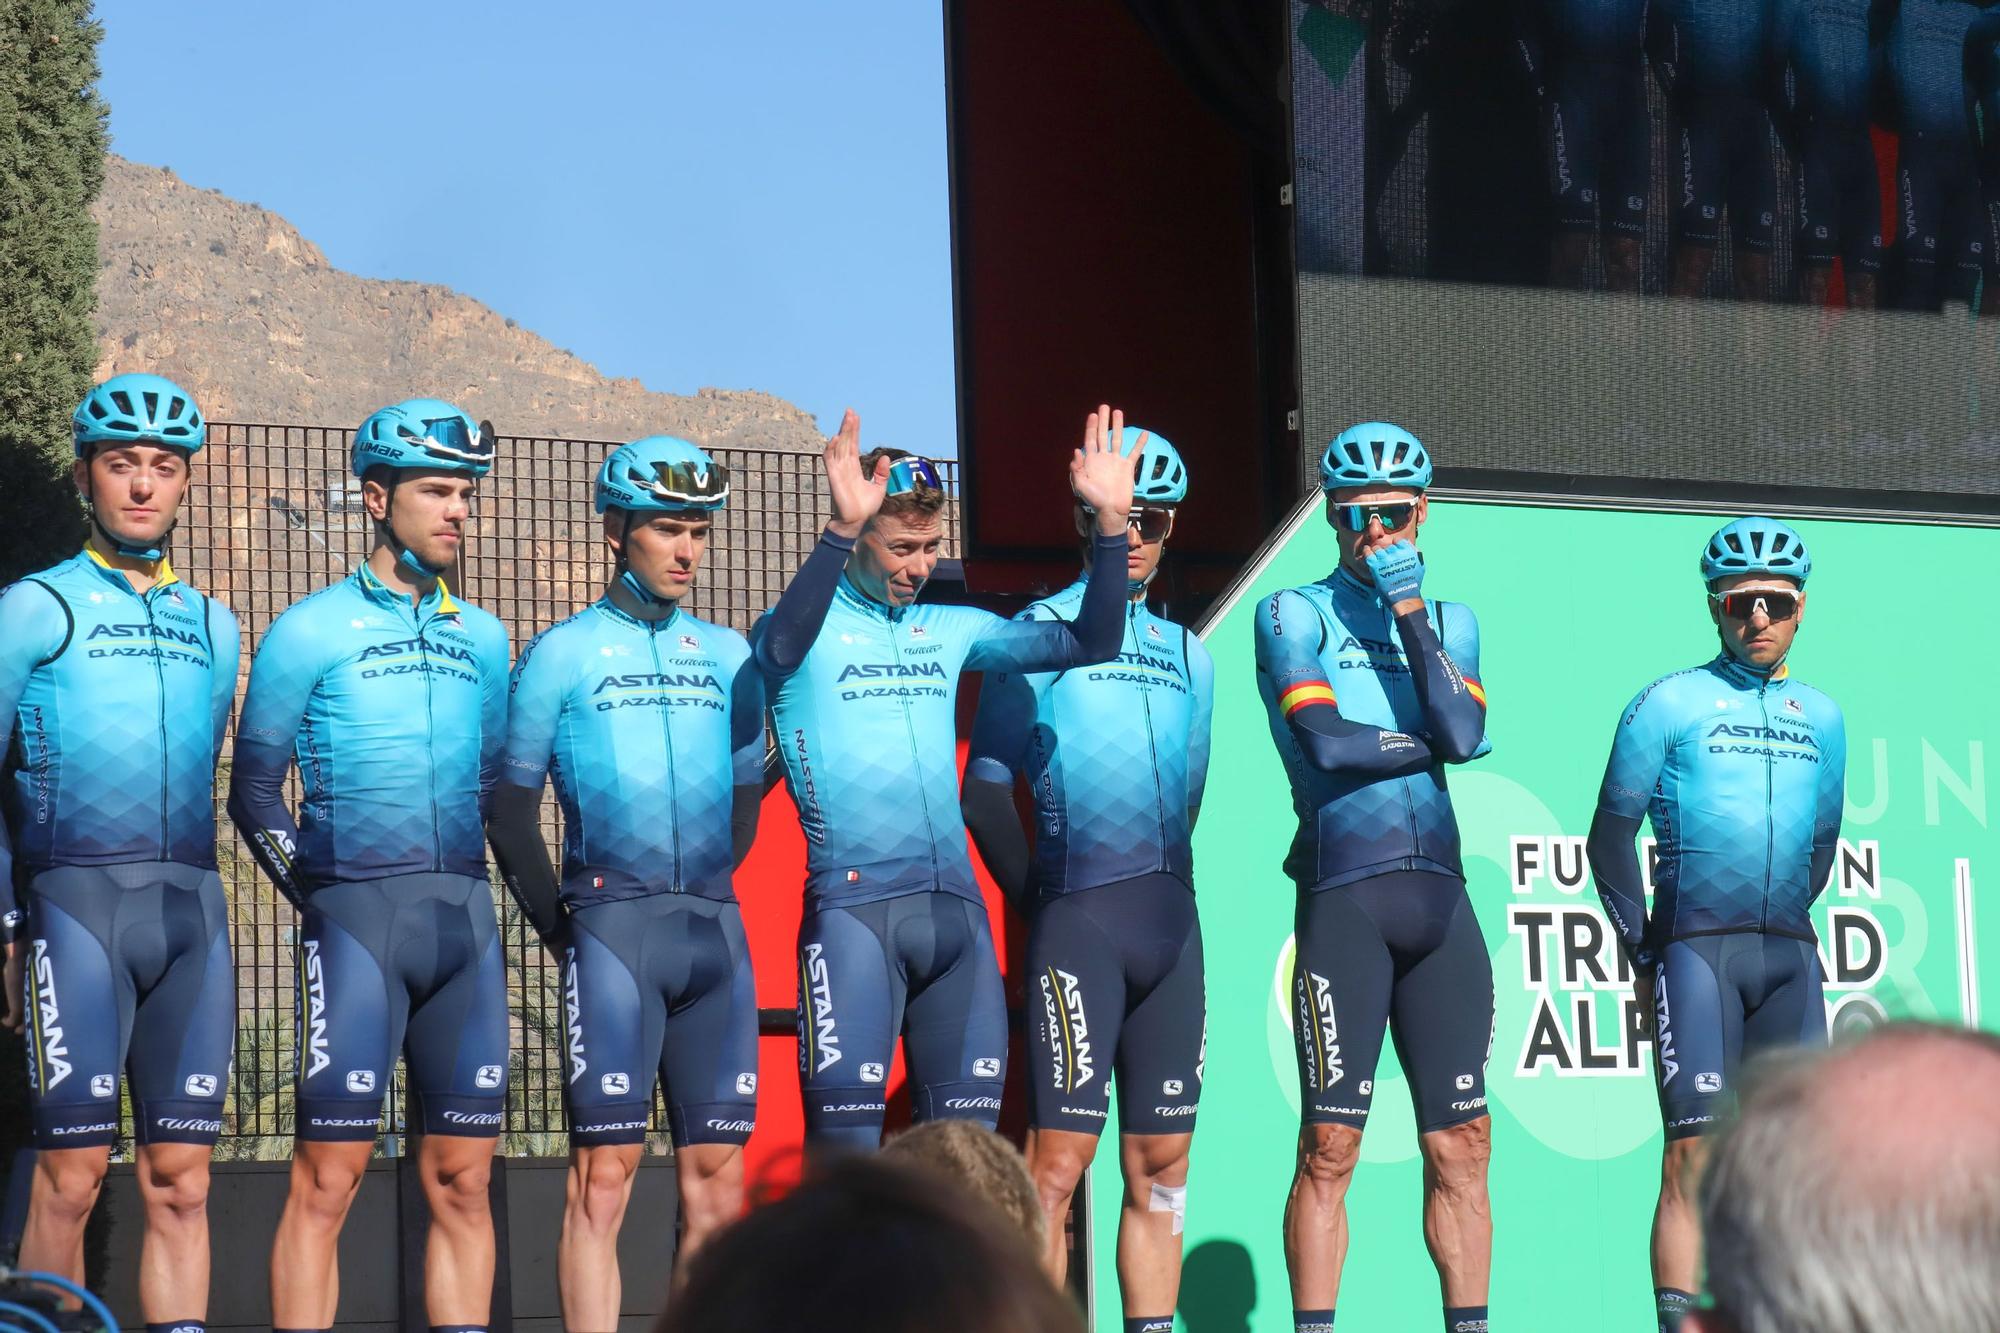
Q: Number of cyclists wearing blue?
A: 7